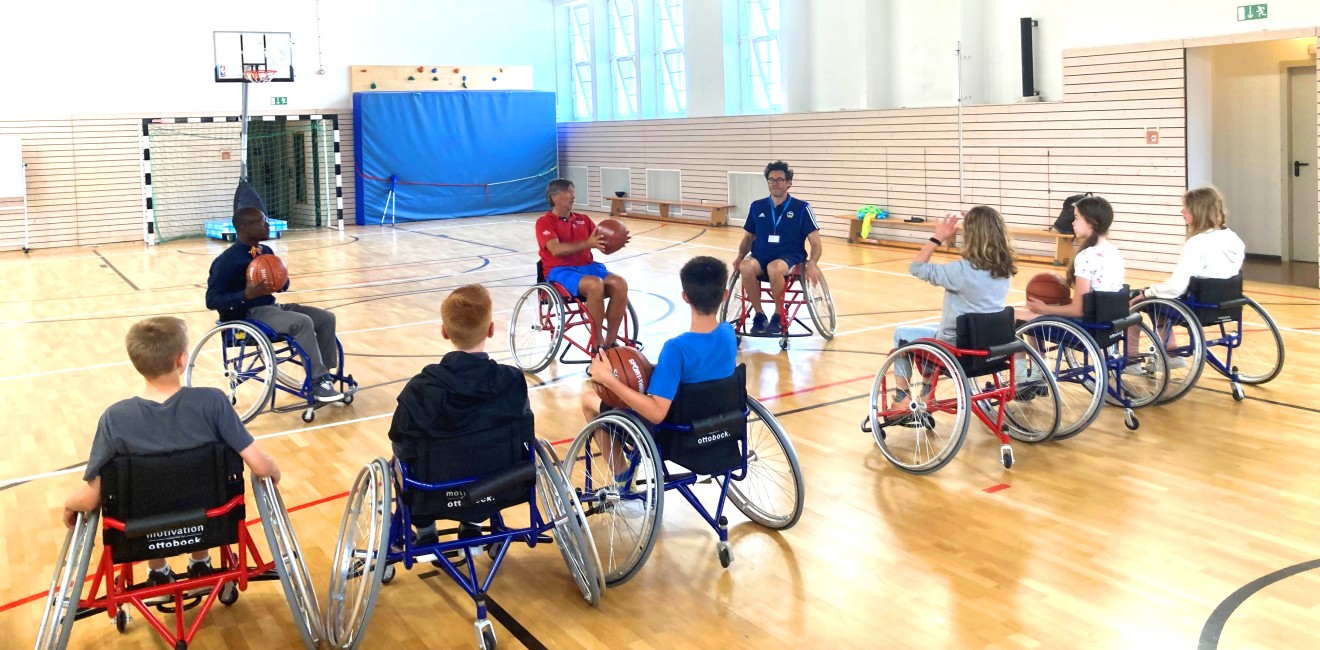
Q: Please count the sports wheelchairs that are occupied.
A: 9